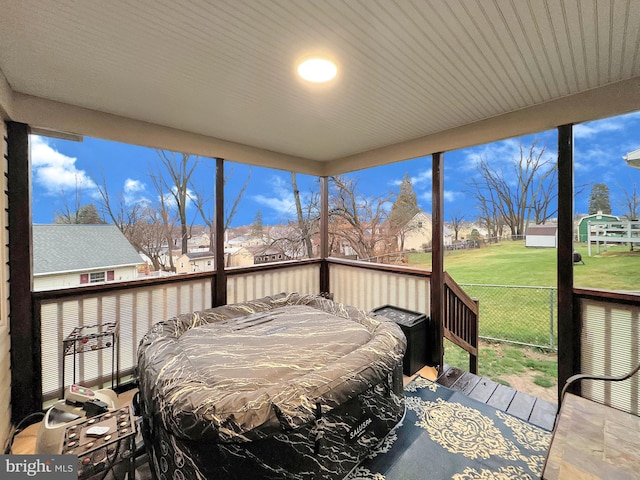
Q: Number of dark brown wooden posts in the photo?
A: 5